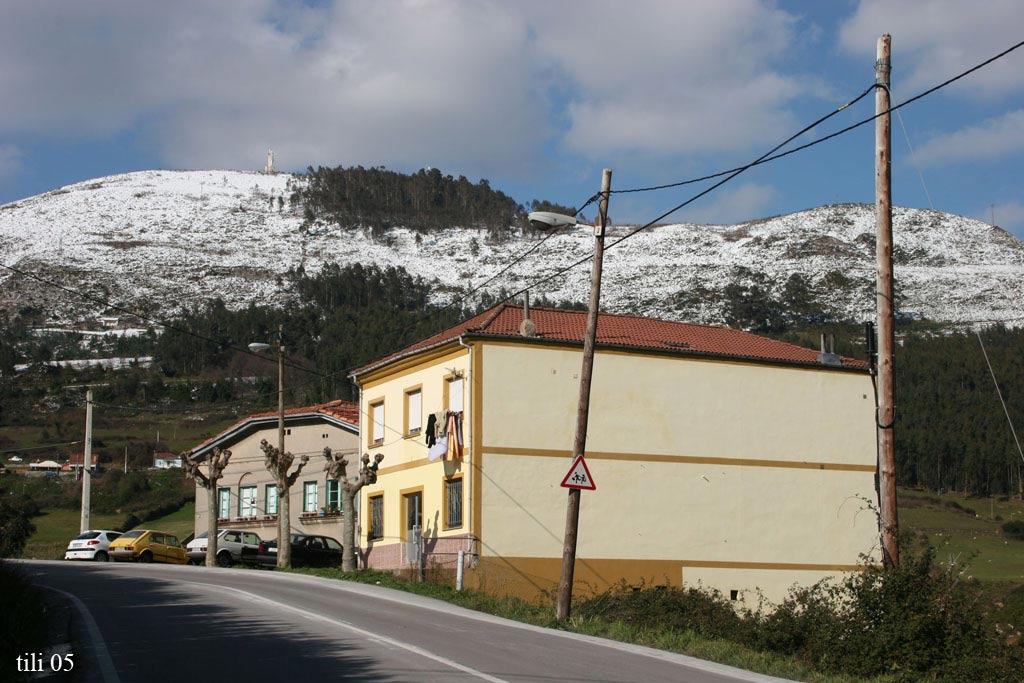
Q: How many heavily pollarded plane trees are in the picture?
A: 3